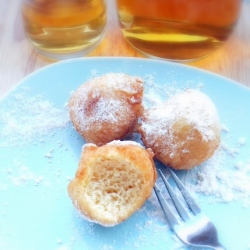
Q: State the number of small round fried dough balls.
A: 3